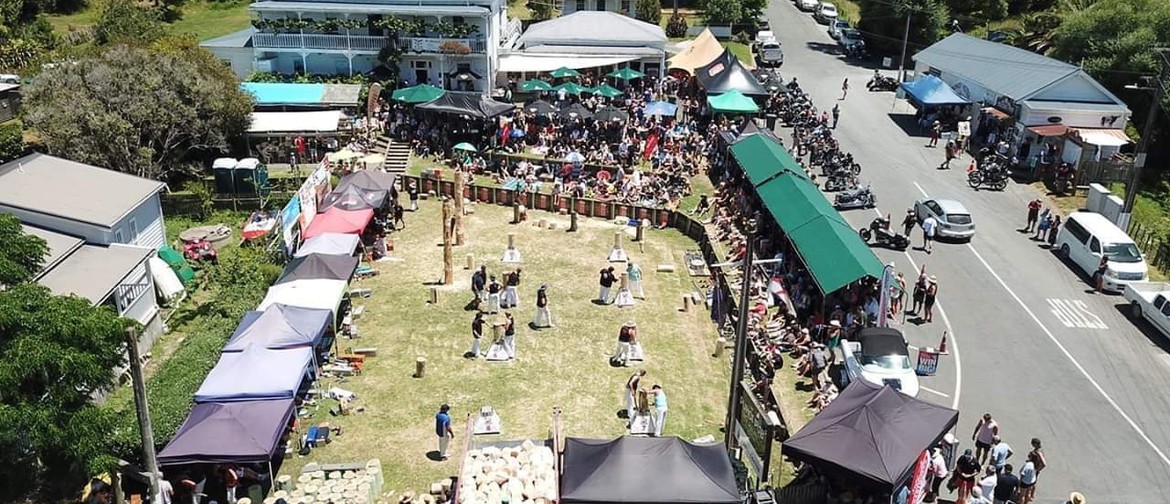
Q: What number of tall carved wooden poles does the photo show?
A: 2